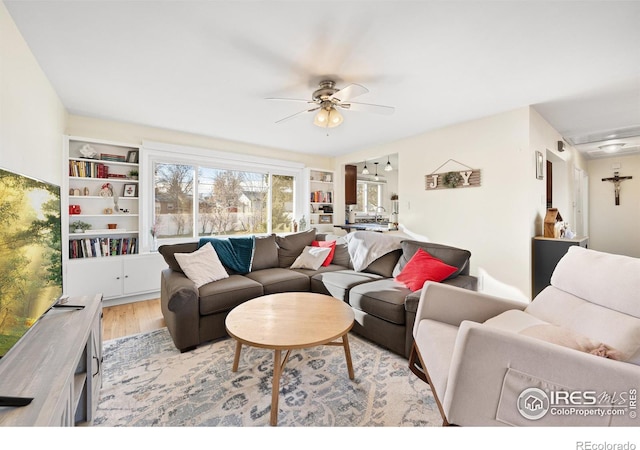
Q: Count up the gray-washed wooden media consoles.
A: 1